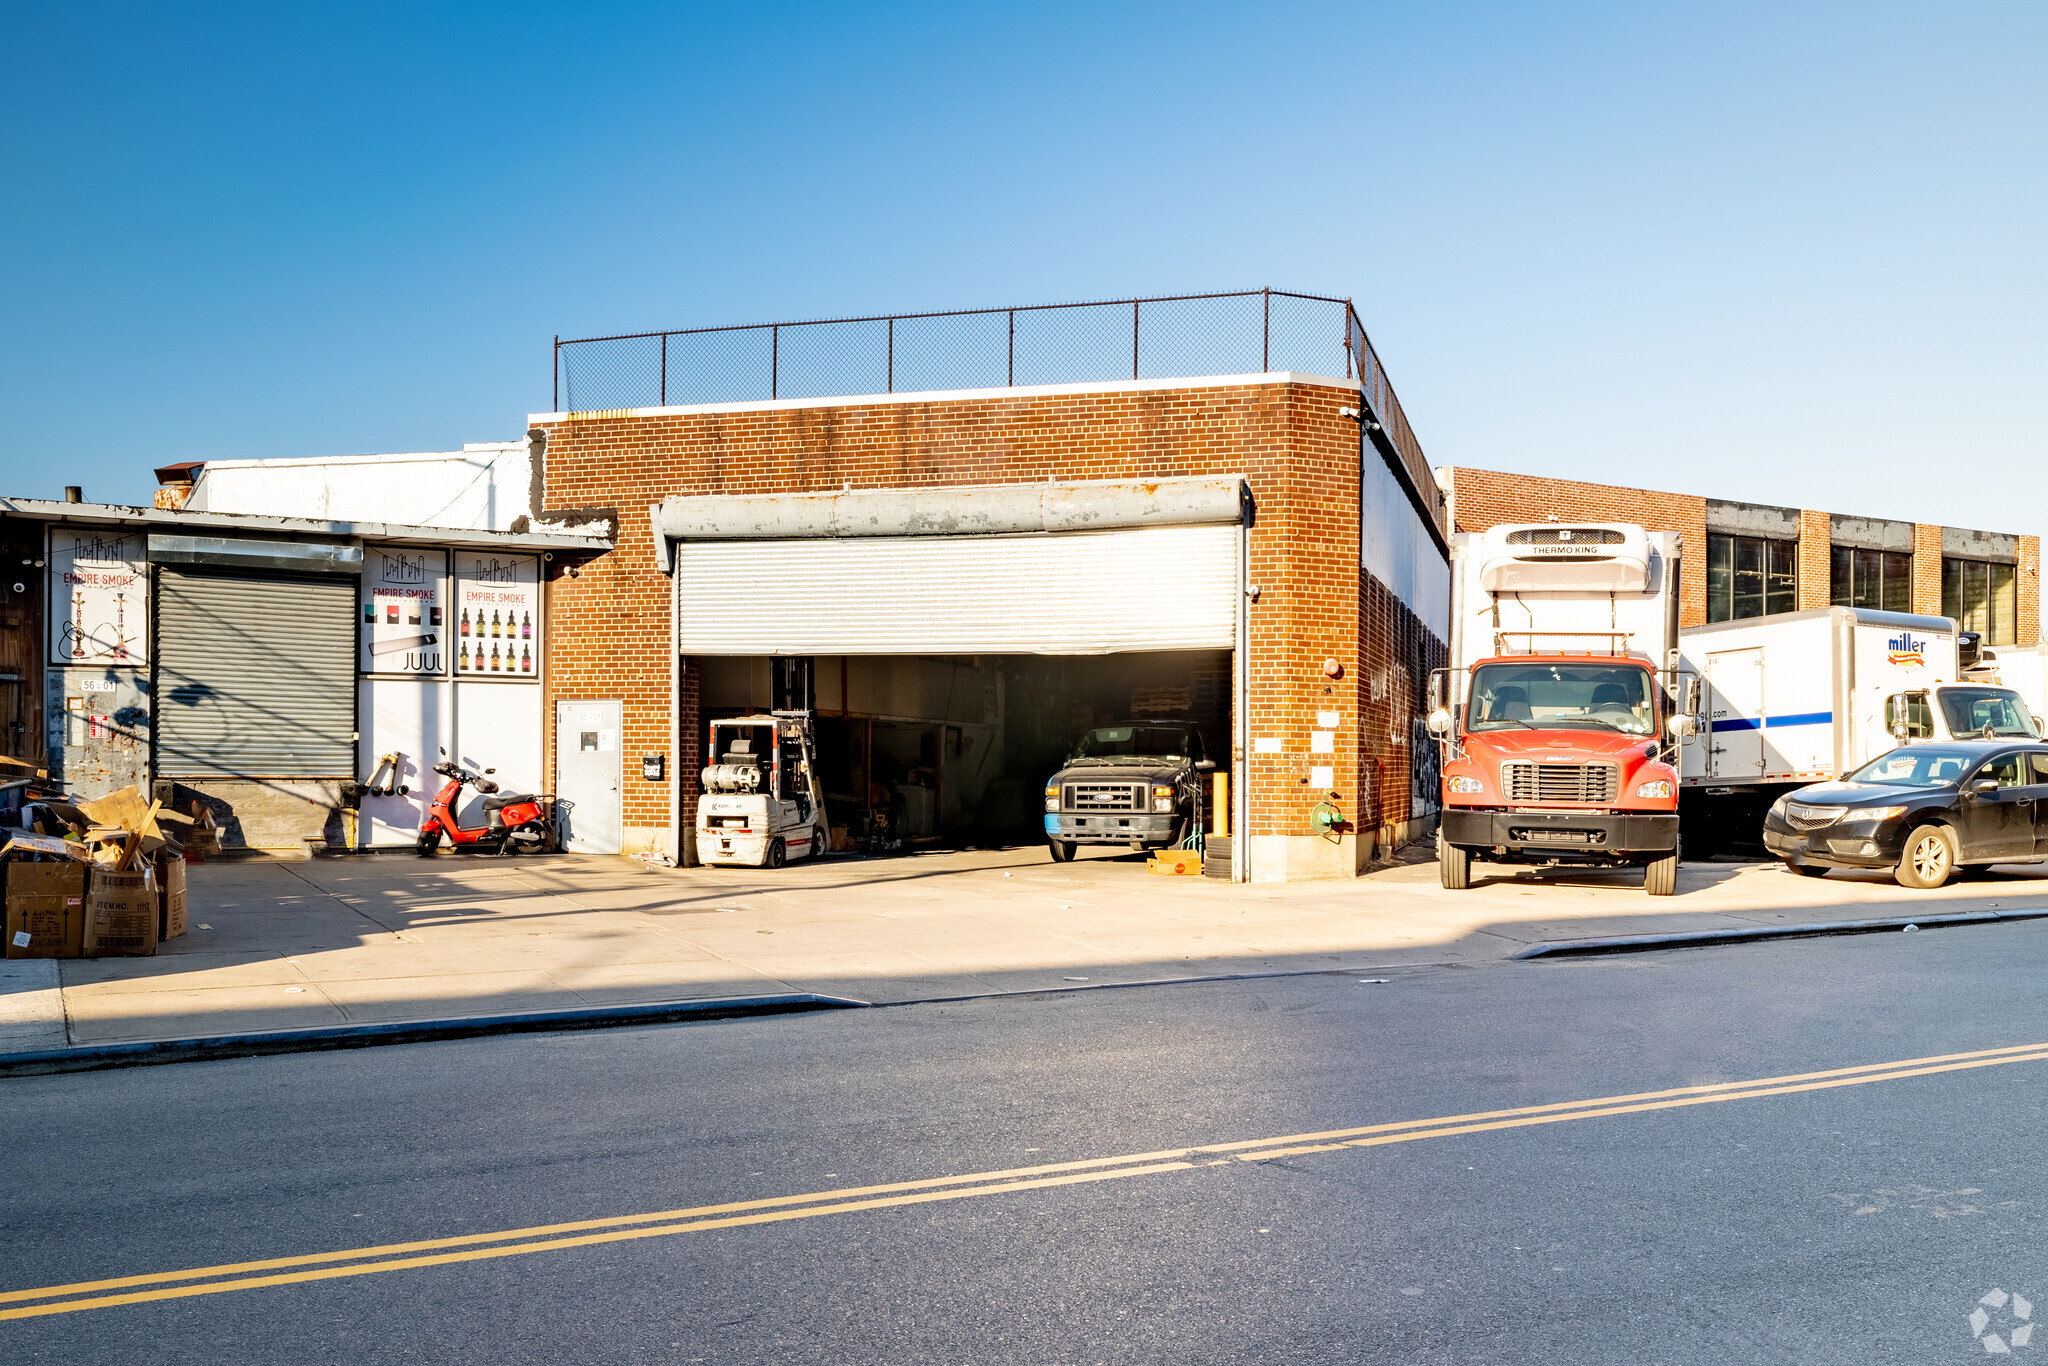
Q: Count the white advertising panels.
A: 3